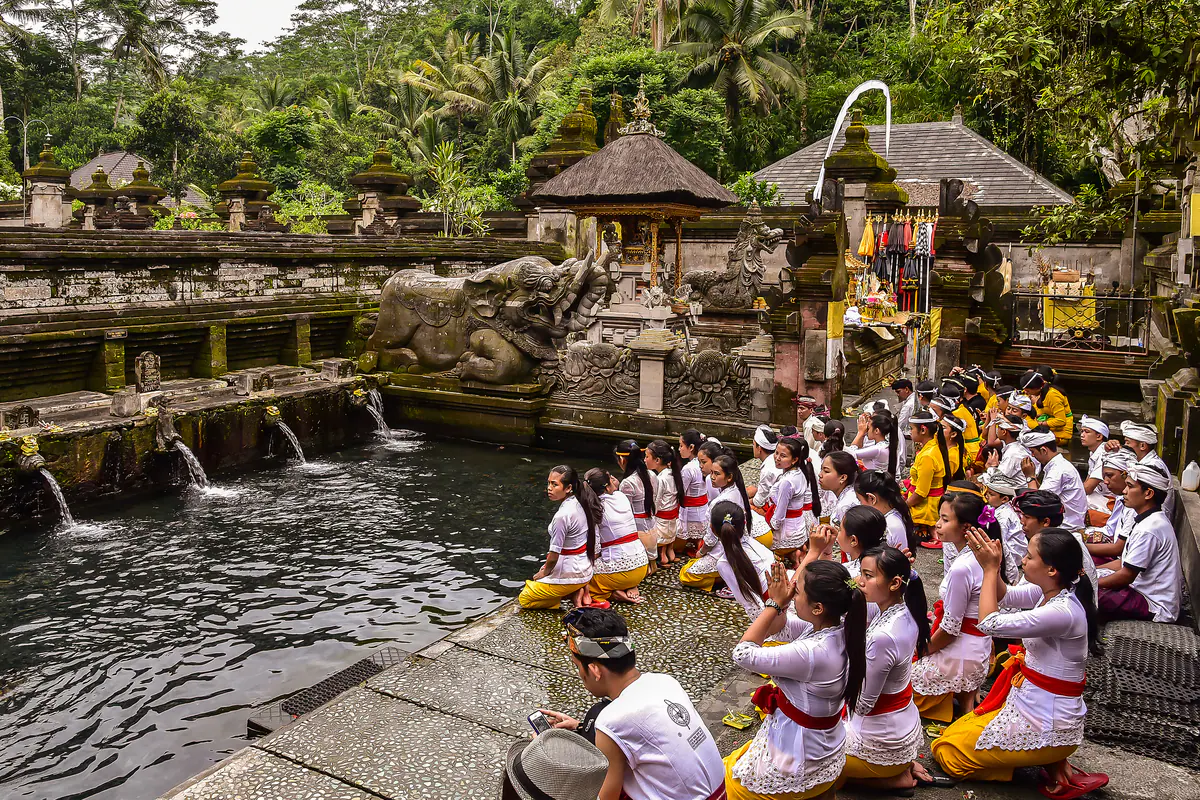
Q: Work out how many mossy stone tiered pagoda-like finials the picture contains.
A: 8